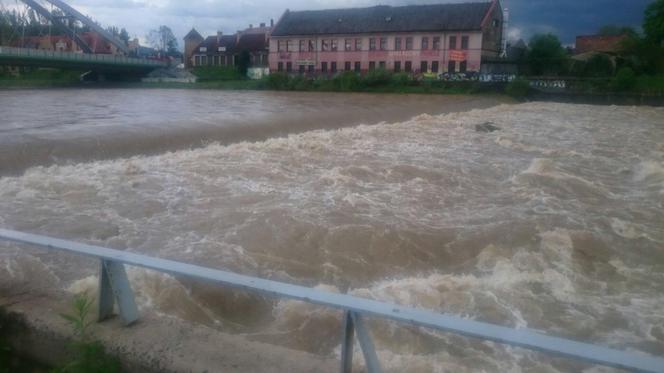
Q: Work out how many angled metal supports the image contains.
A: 2